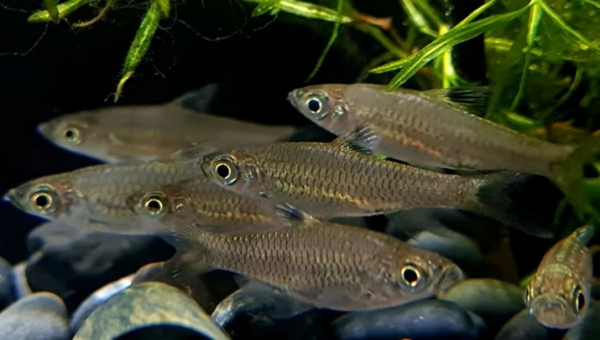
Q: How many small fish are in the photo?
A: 7